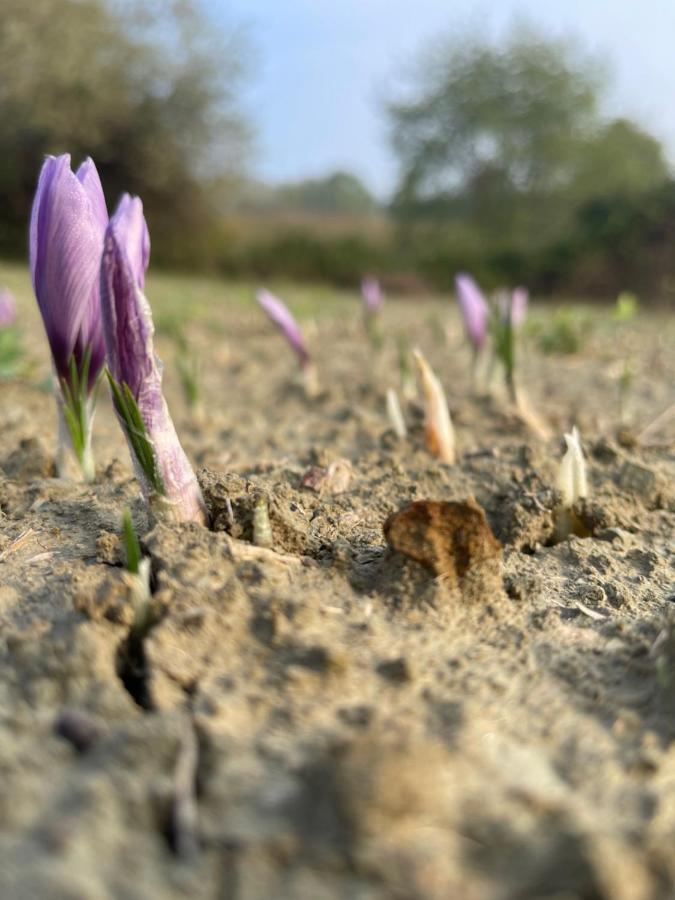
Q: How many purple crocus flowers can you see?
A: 7